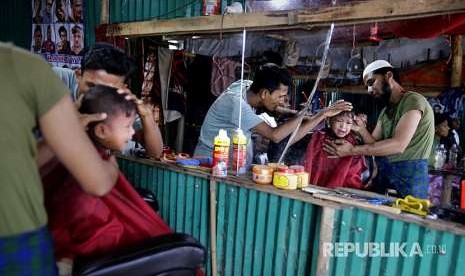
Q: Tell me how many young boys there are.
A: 1